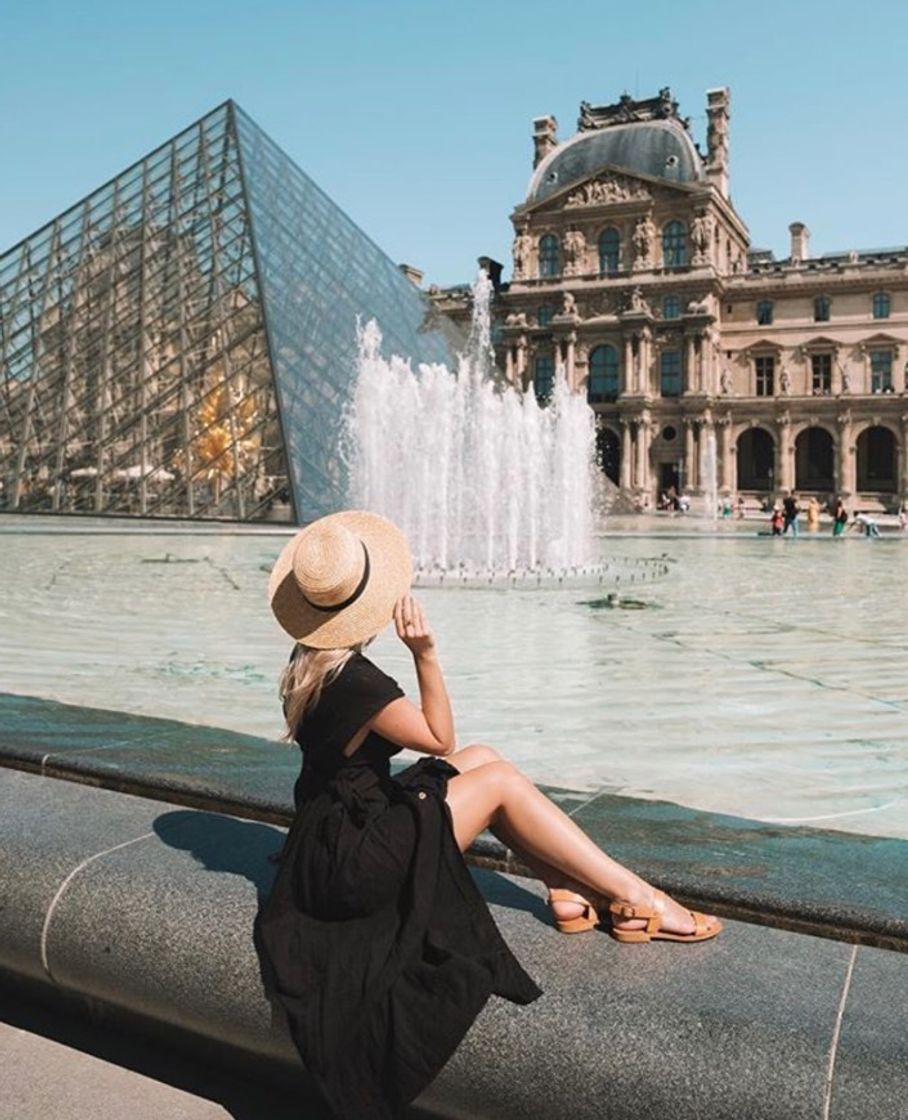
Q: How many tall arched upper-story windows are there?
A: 3